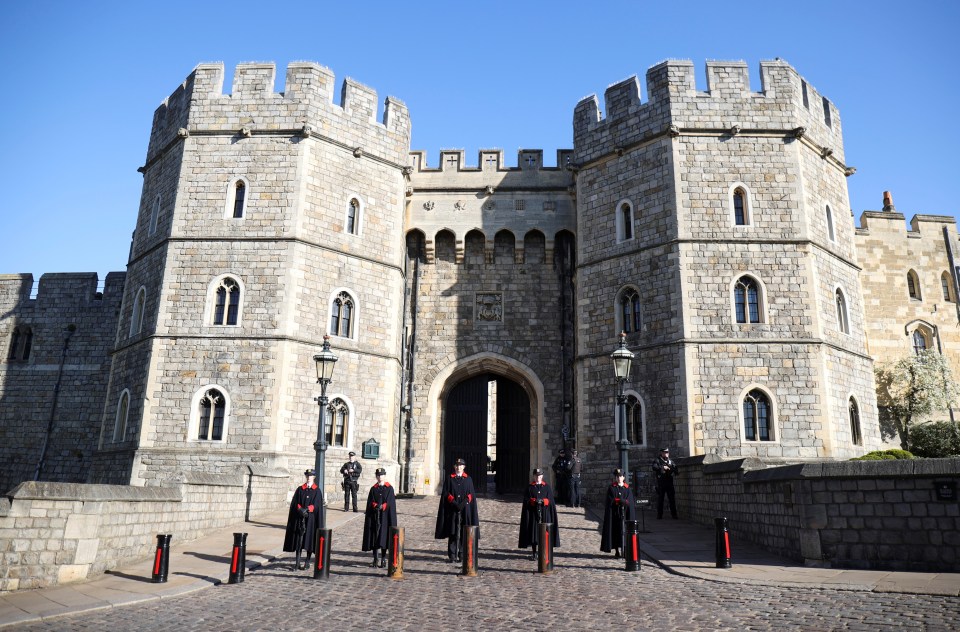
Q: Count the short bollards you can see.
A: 8